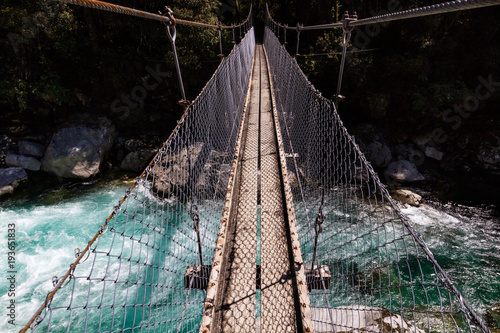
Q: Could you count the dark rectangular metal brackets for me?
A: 2